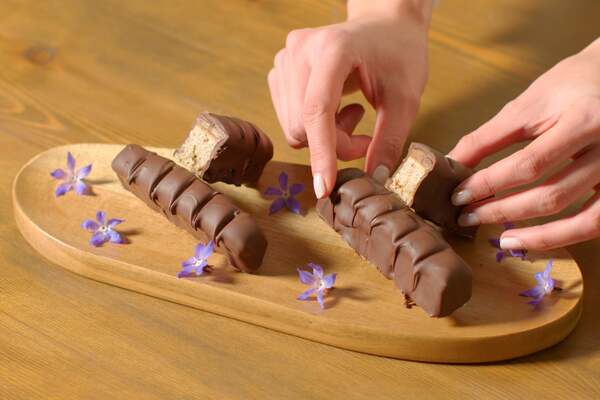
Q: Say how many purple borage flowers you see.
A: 7